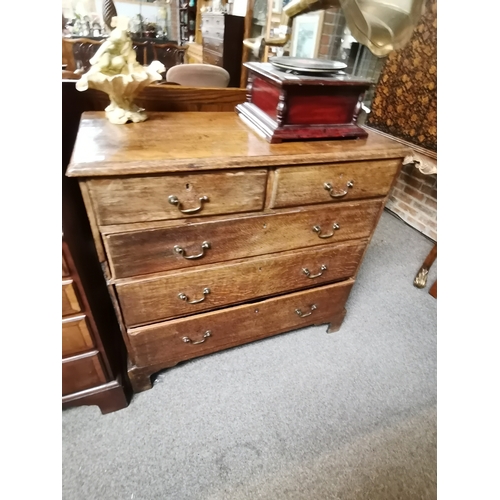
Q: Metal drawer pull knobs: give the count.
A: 8